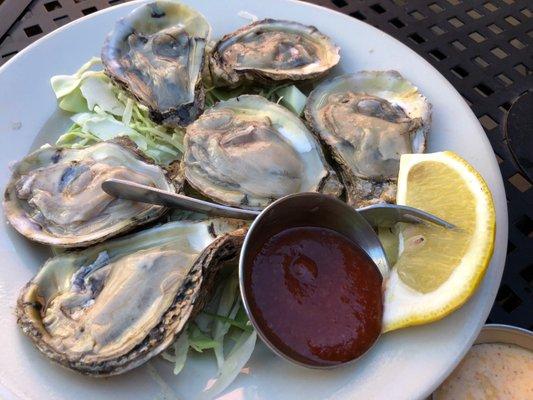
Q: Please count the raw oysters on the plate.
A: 6